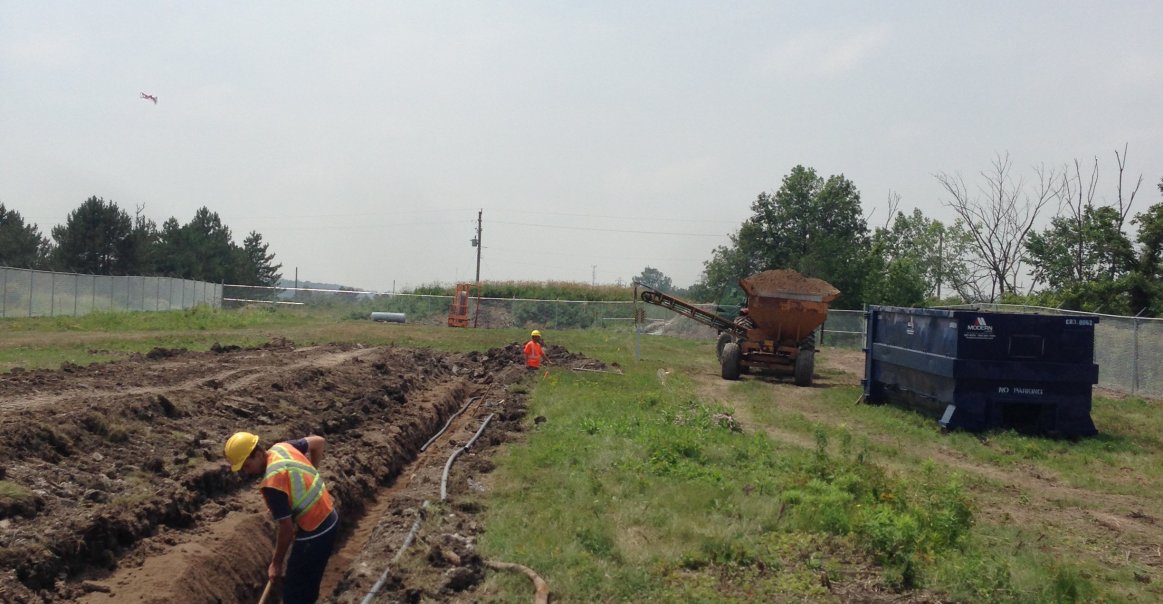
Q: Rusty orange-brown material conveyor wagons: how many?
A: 1